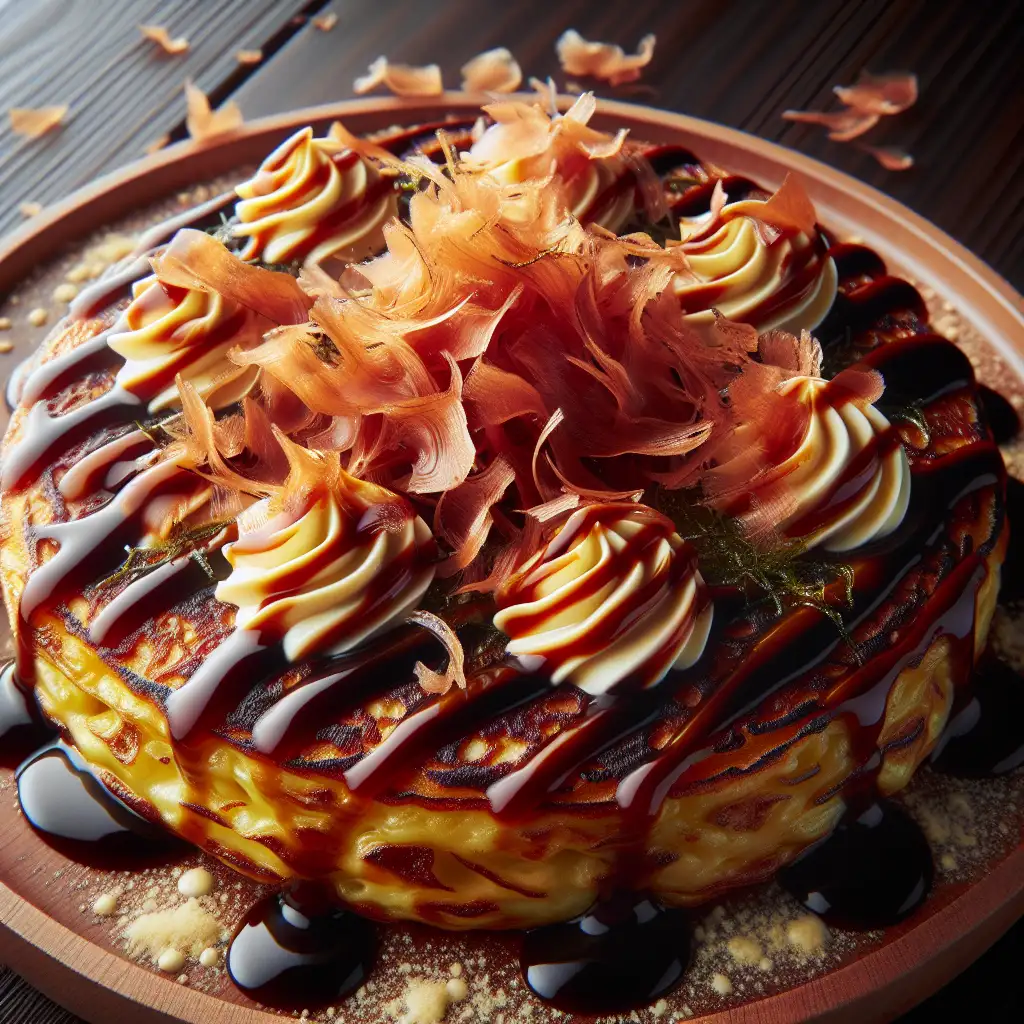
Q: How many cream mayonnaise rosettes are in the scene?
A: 7